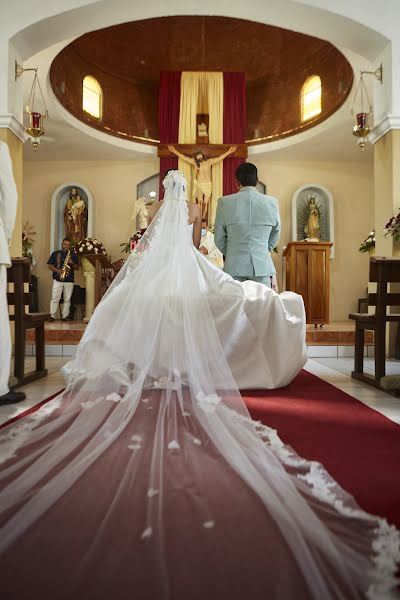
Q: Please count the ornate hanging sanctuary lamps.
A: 2